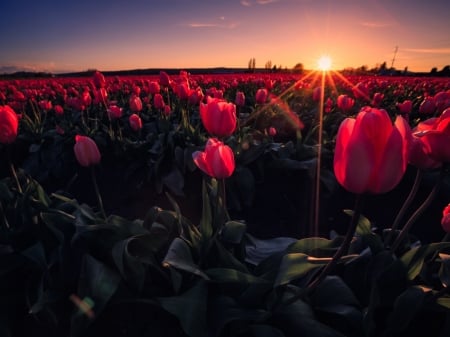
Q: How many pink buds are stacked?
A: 2